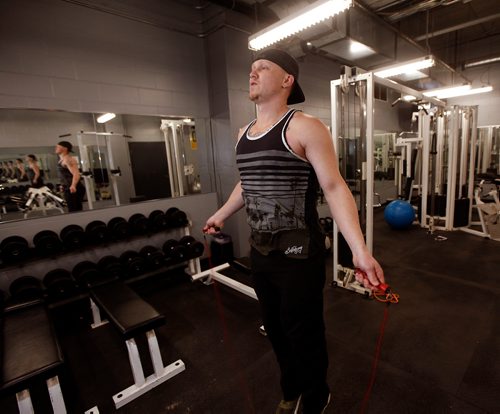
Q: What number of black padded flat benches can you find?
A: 2